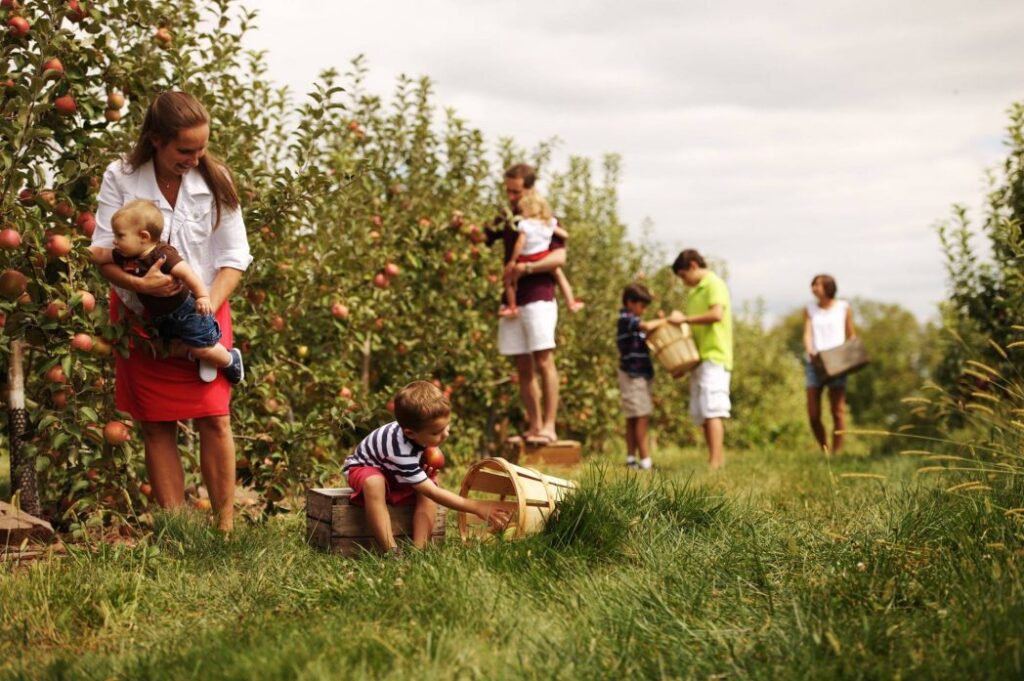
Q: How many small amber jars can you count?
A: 0